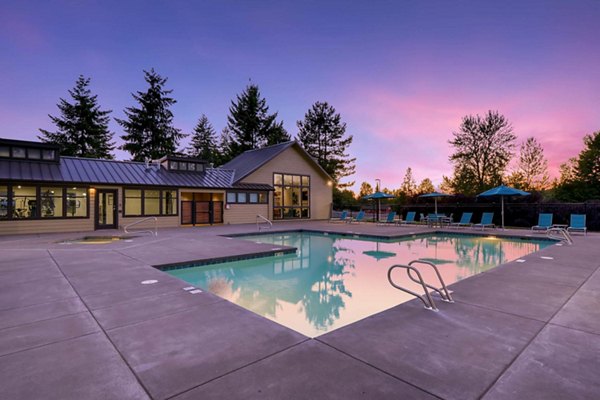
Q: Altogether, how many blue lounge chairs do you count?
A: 8